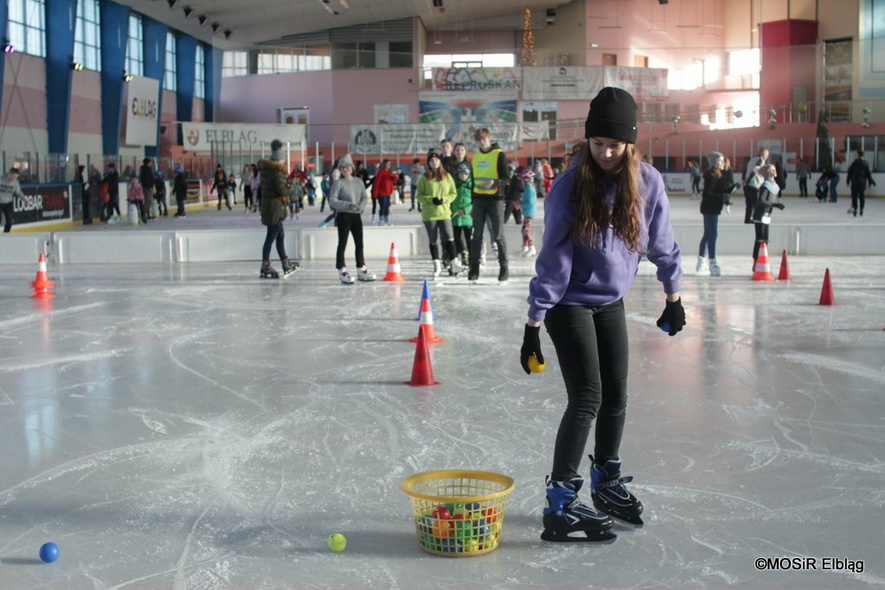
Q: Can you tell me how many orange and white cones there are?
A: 4